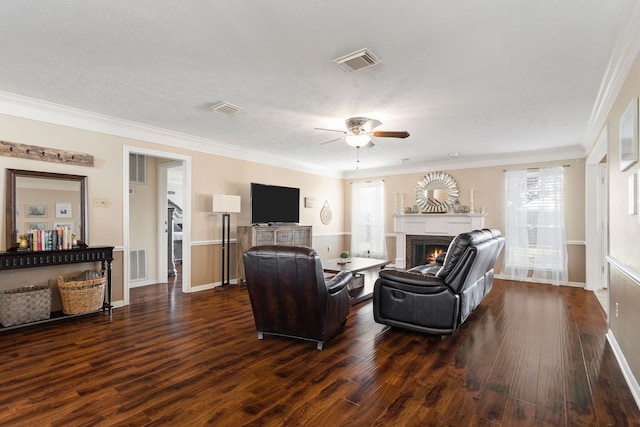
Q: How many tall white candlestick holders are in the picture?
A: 3